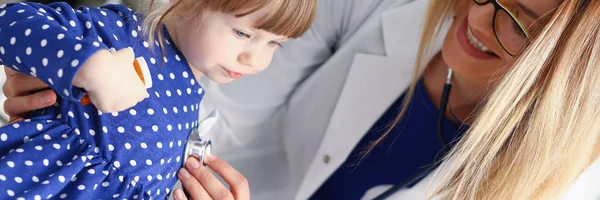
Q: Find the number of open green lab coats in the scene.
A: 0